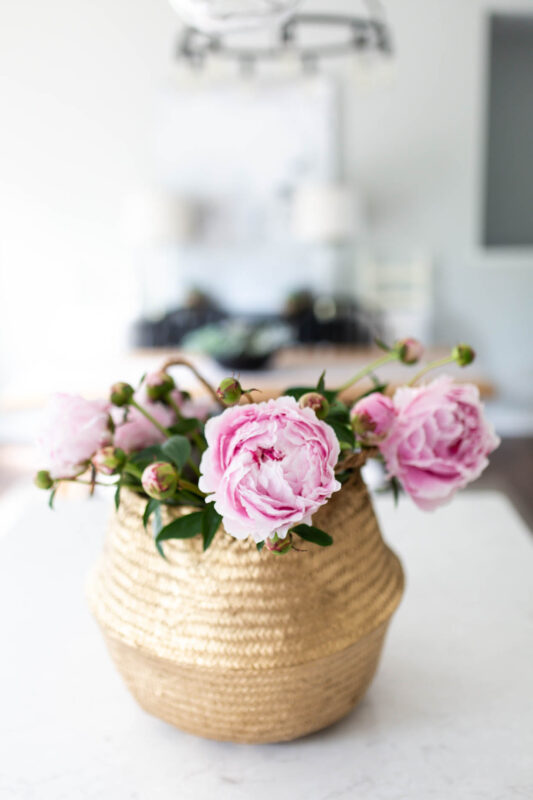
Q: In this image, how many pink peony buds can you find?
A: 11